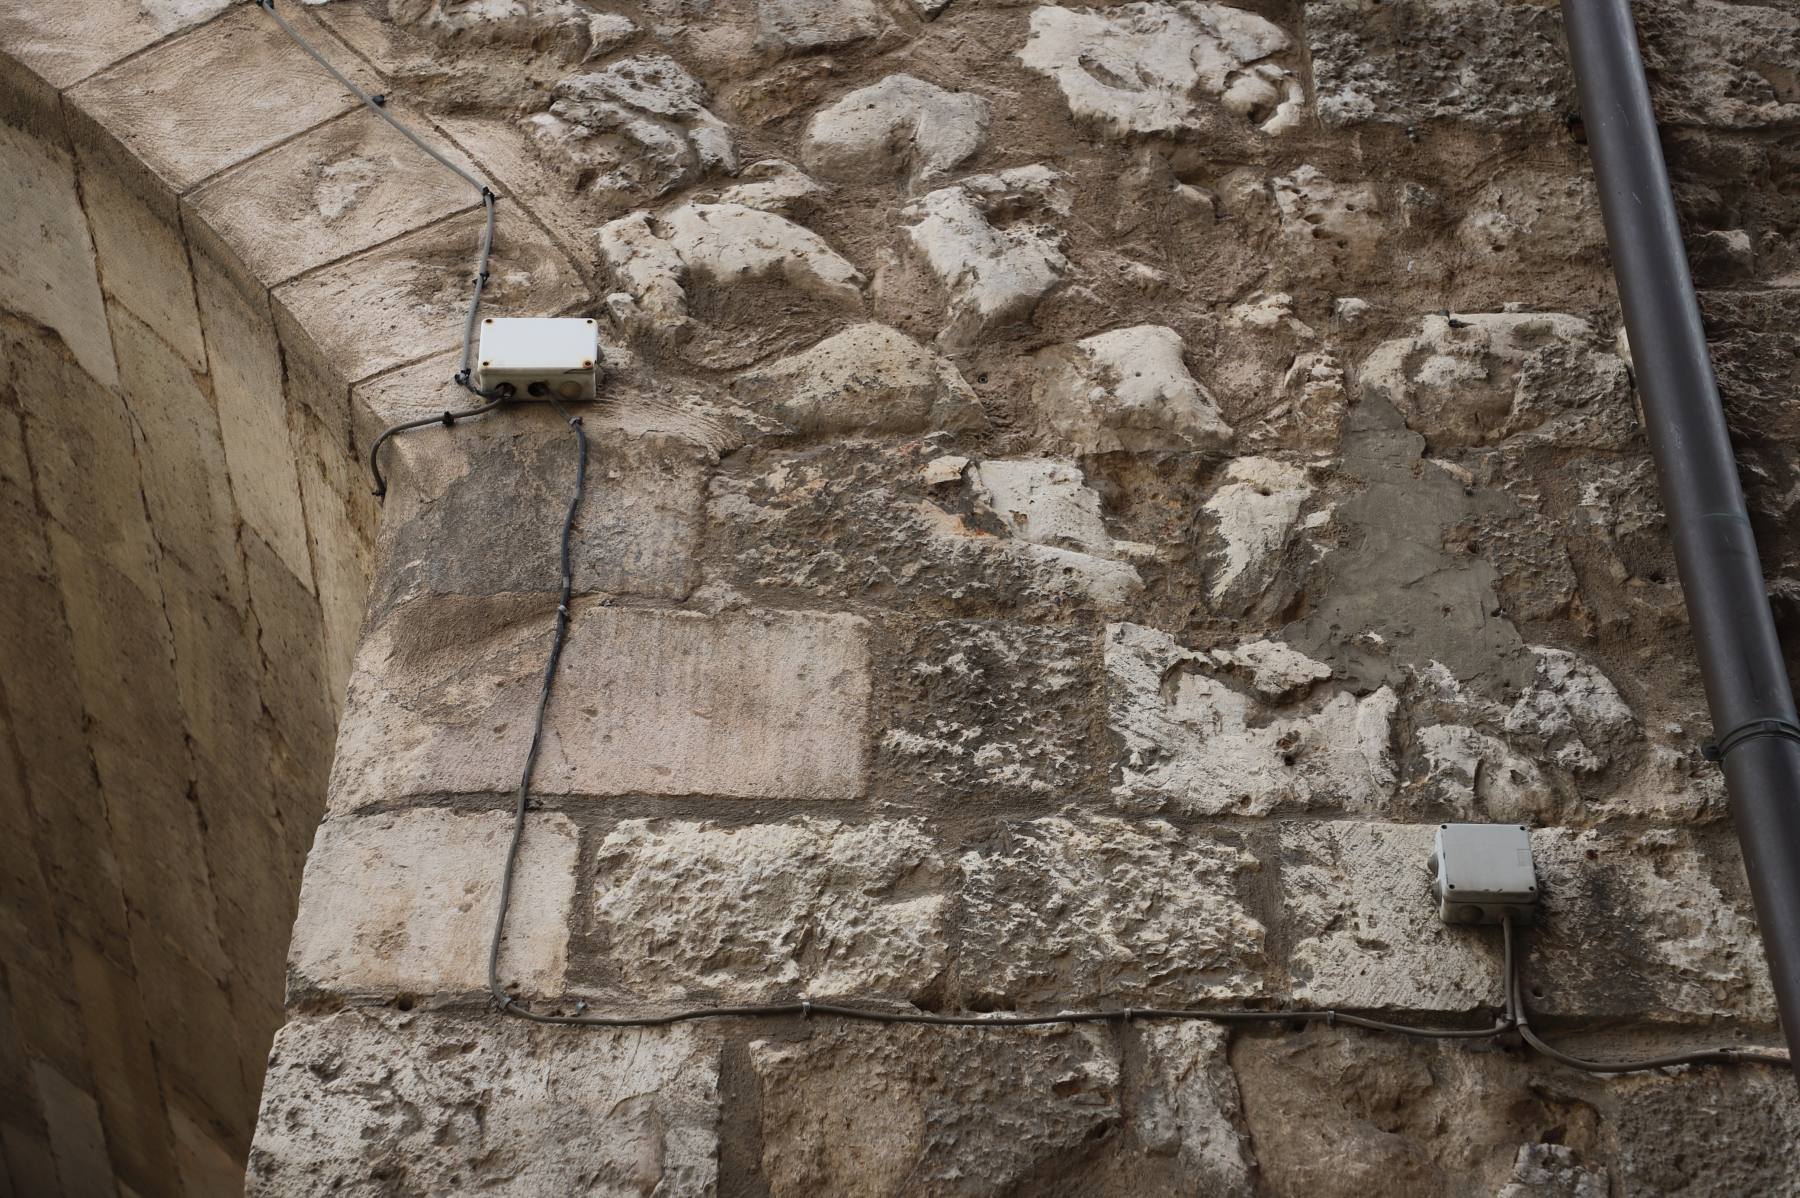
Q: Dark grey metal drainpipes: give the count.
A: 1